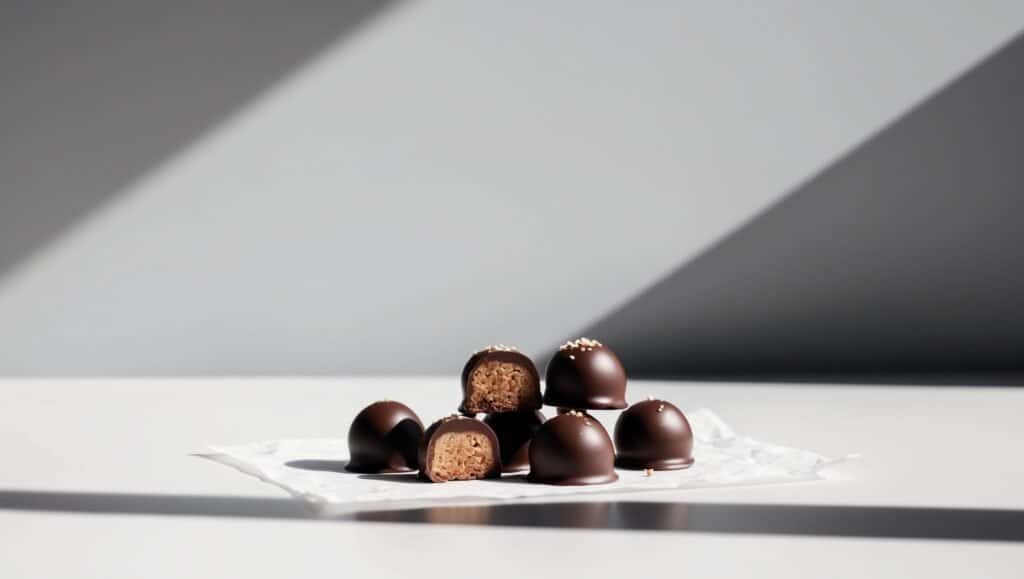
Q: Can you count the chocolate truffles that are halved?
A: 2